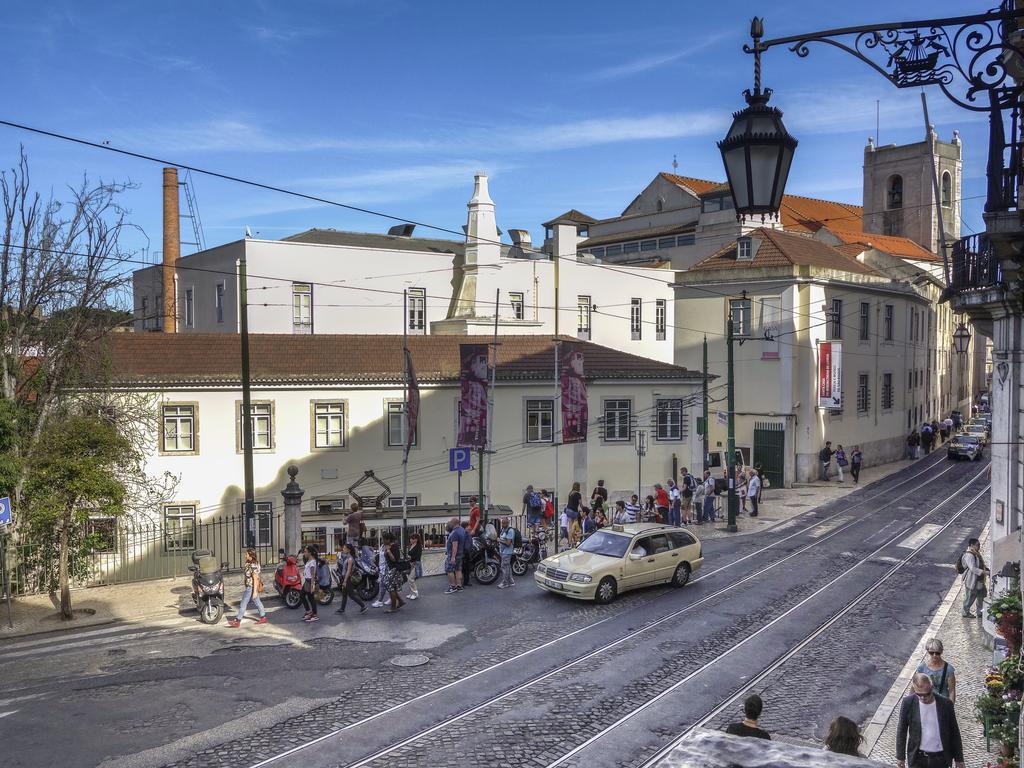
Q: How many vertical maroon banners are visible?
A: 3